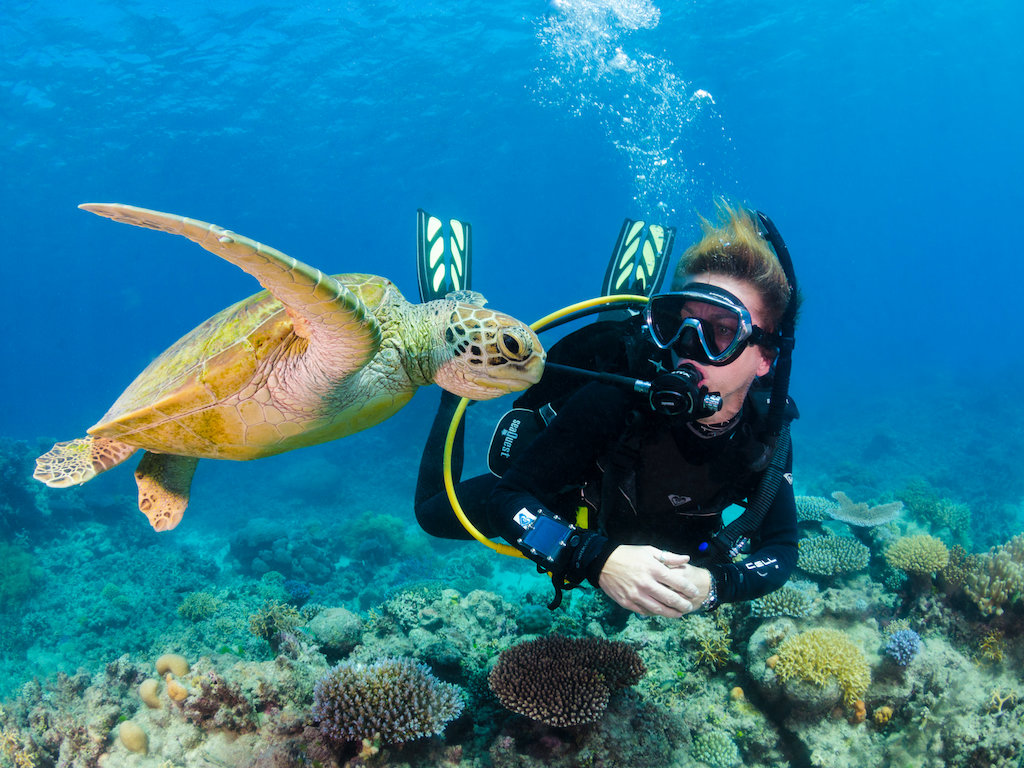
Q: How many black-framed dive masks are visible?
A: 1